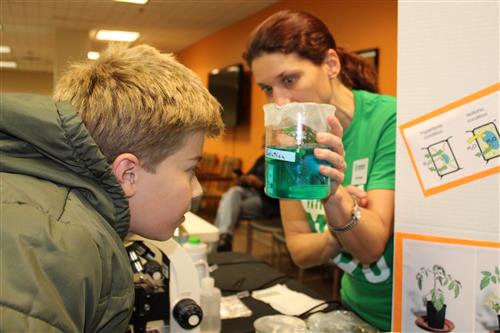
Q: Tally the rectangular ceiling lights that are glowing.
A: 5